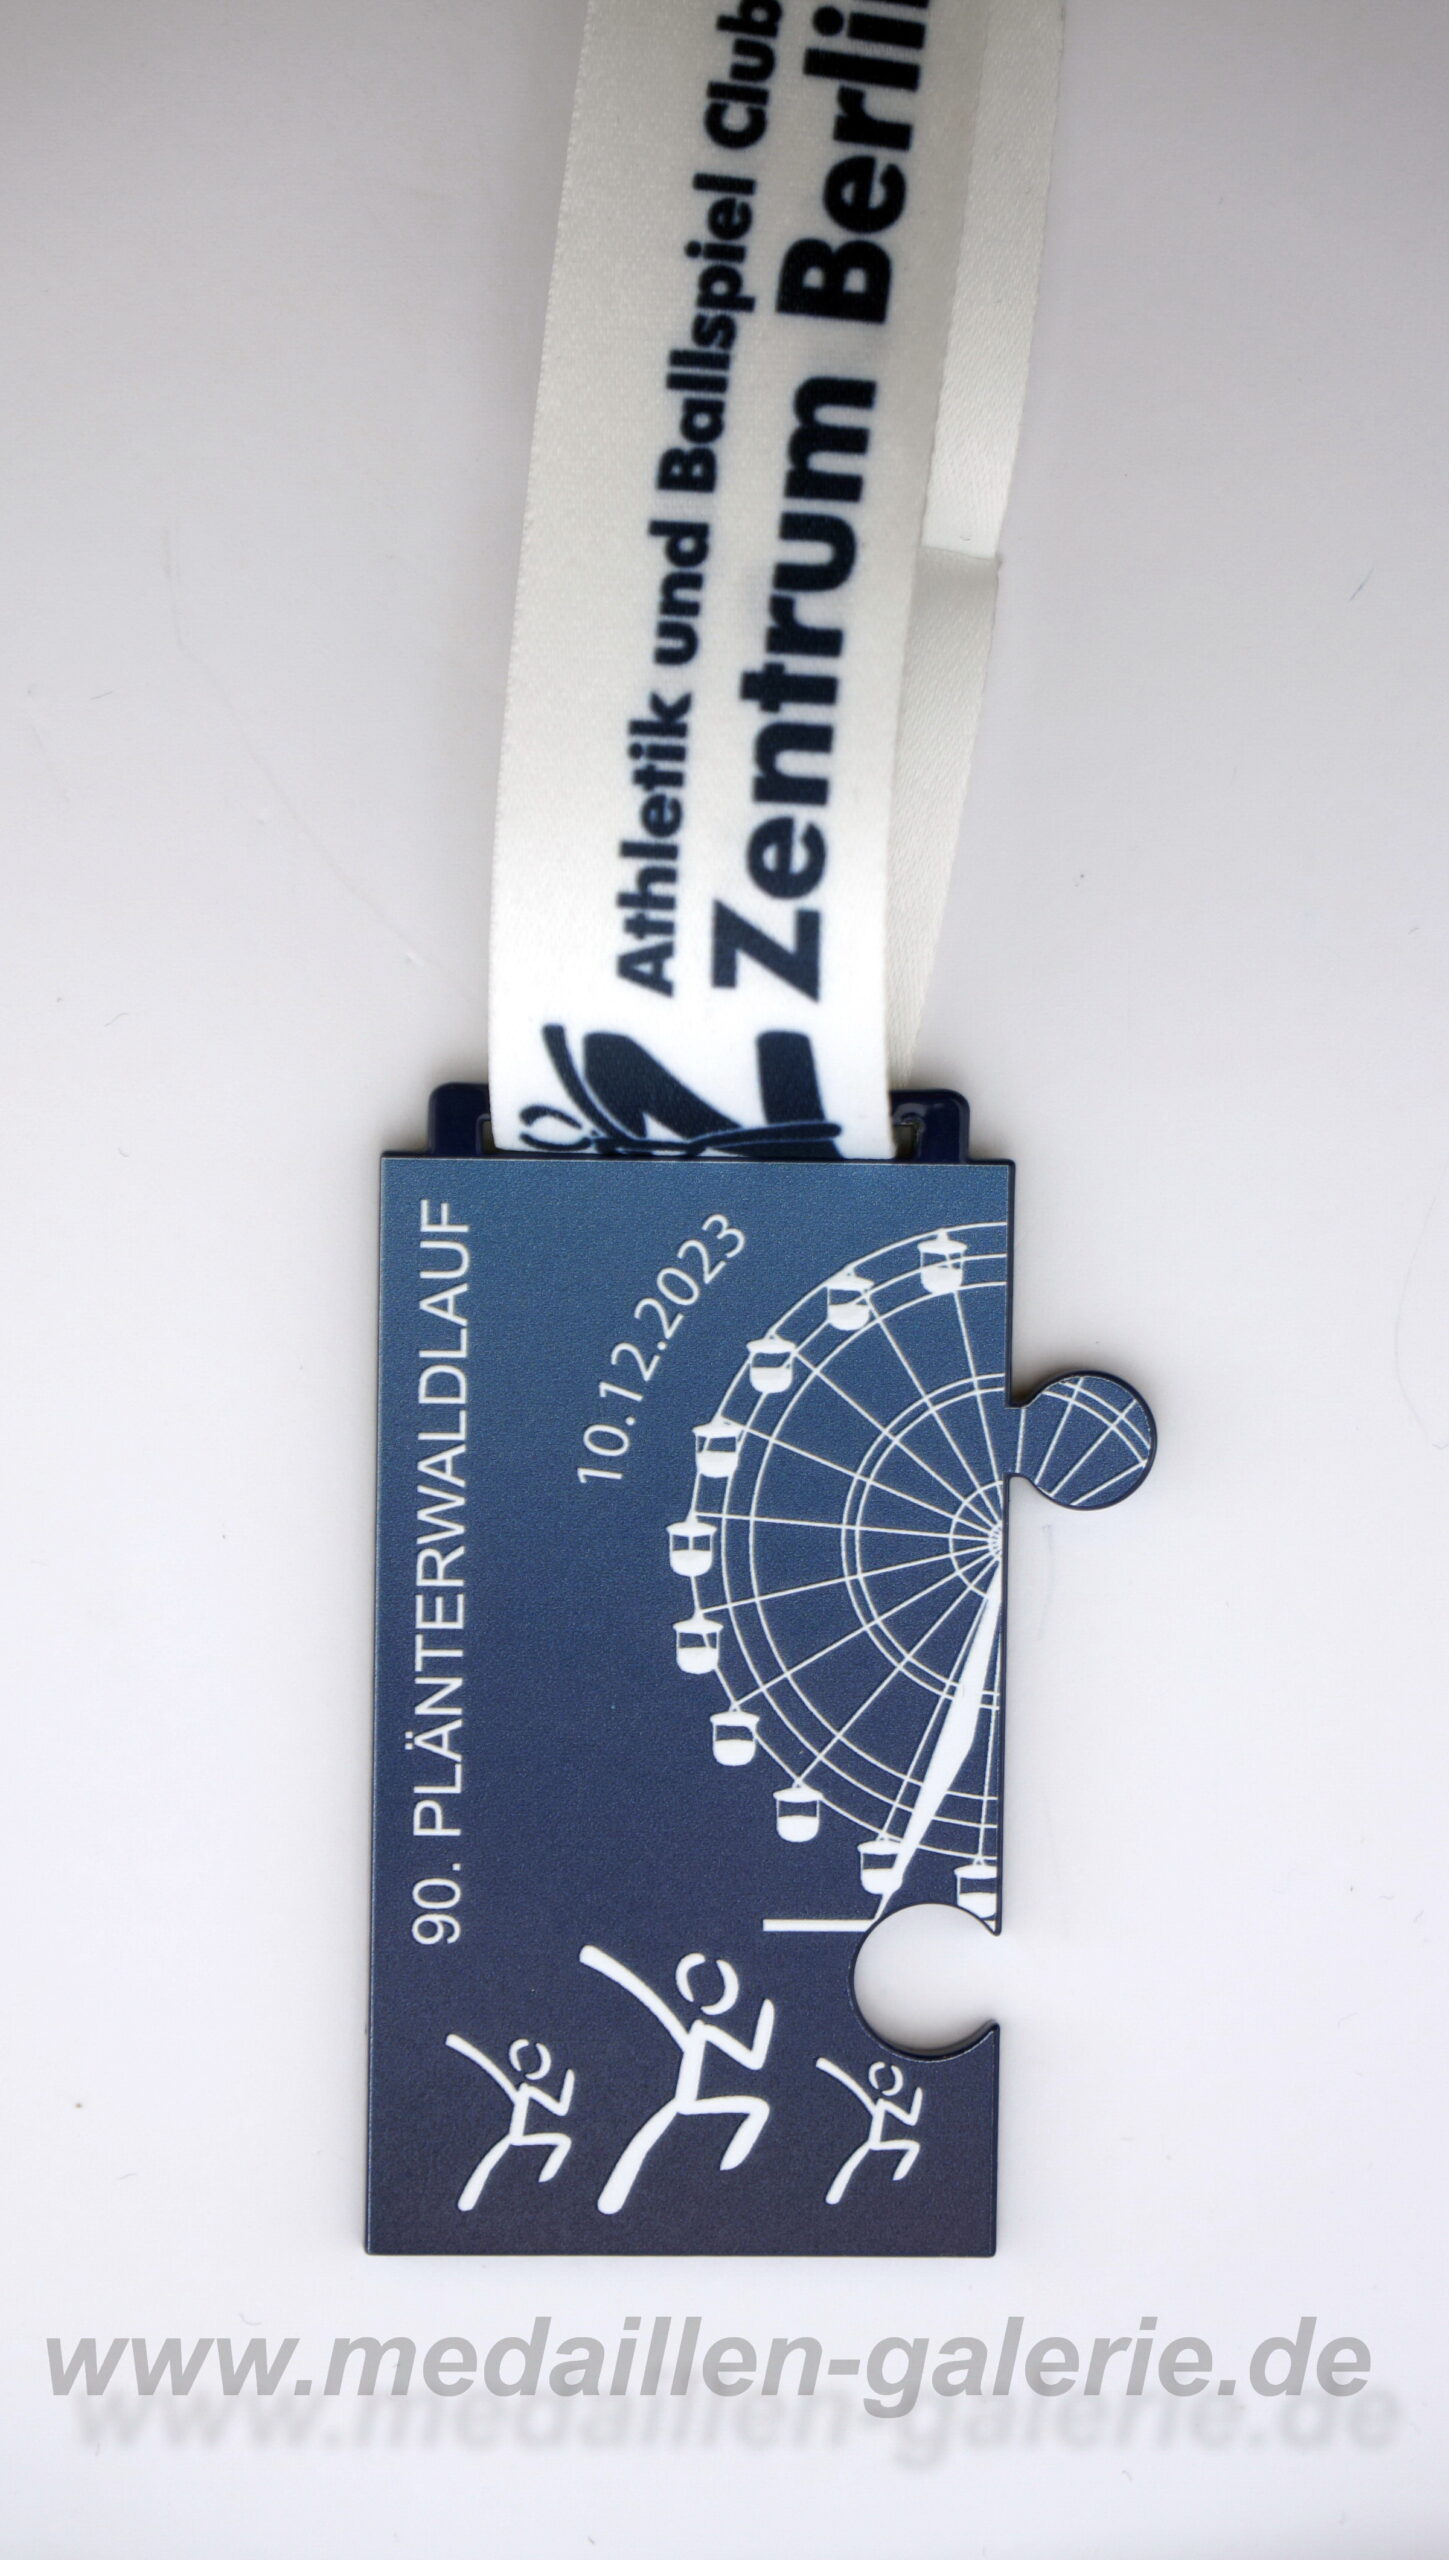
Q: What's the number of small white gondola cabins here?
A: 10